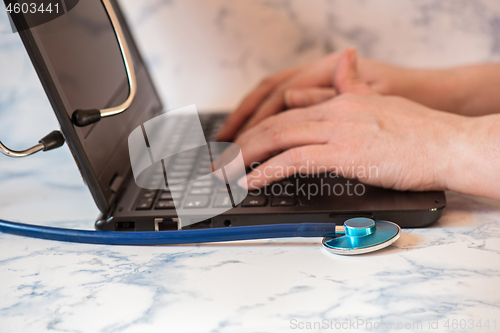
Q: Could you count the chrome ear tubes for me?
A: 2